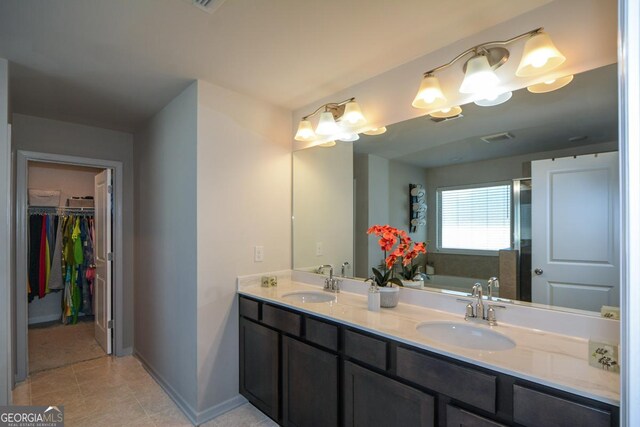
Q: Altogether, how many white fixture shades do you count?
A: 6